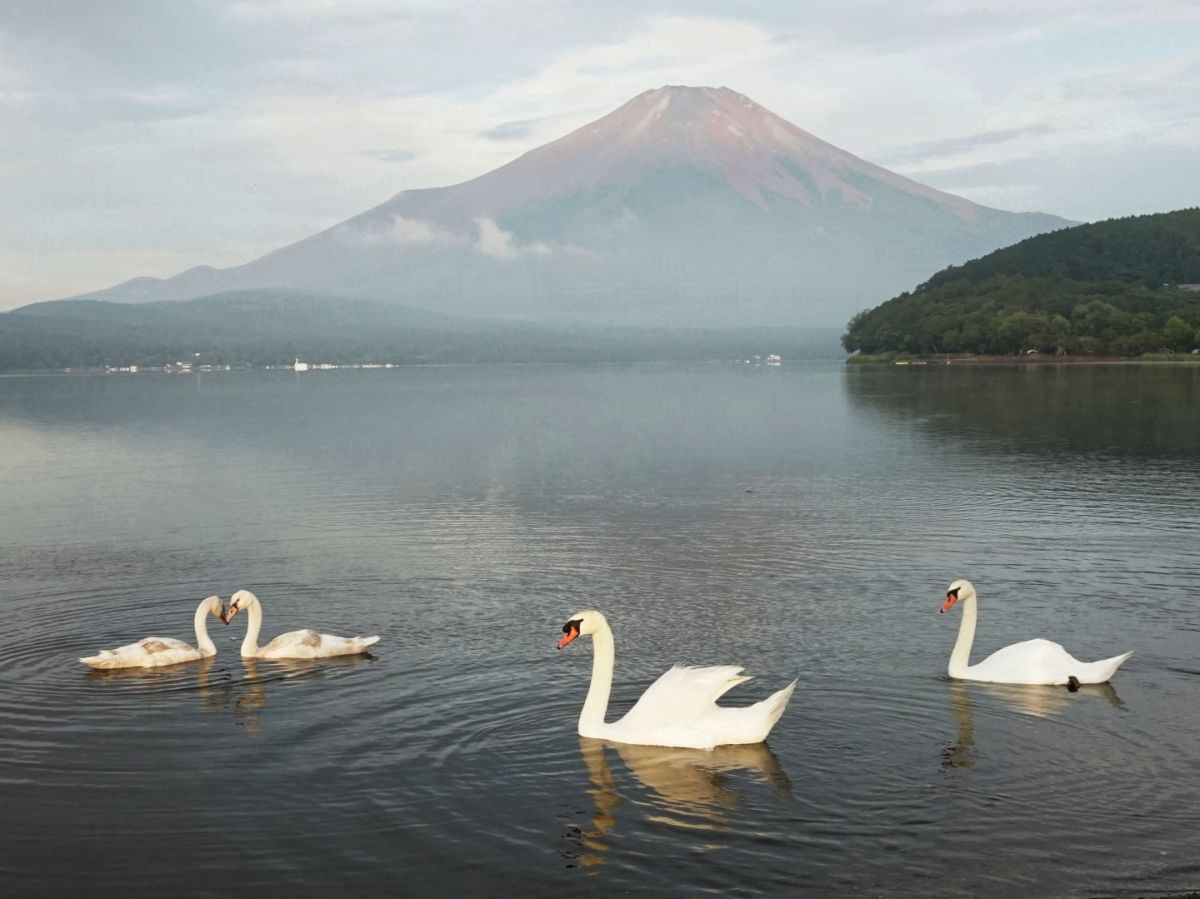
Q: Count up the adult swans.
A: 2